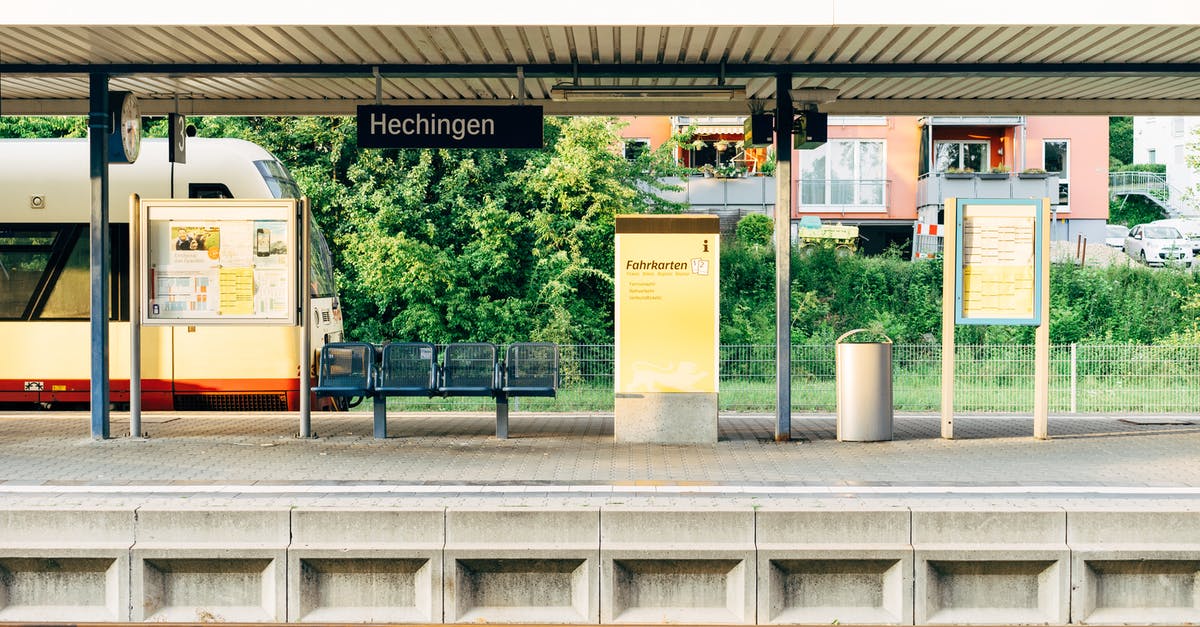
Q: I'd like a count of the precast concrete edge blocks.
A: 8